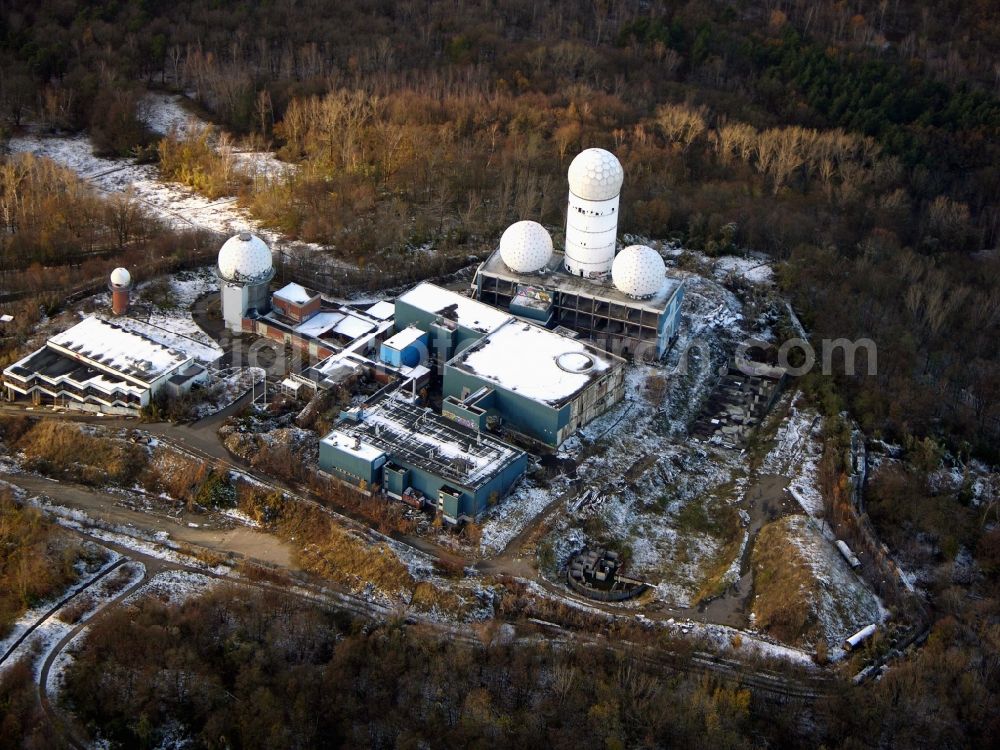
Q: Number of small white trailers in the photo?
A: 2